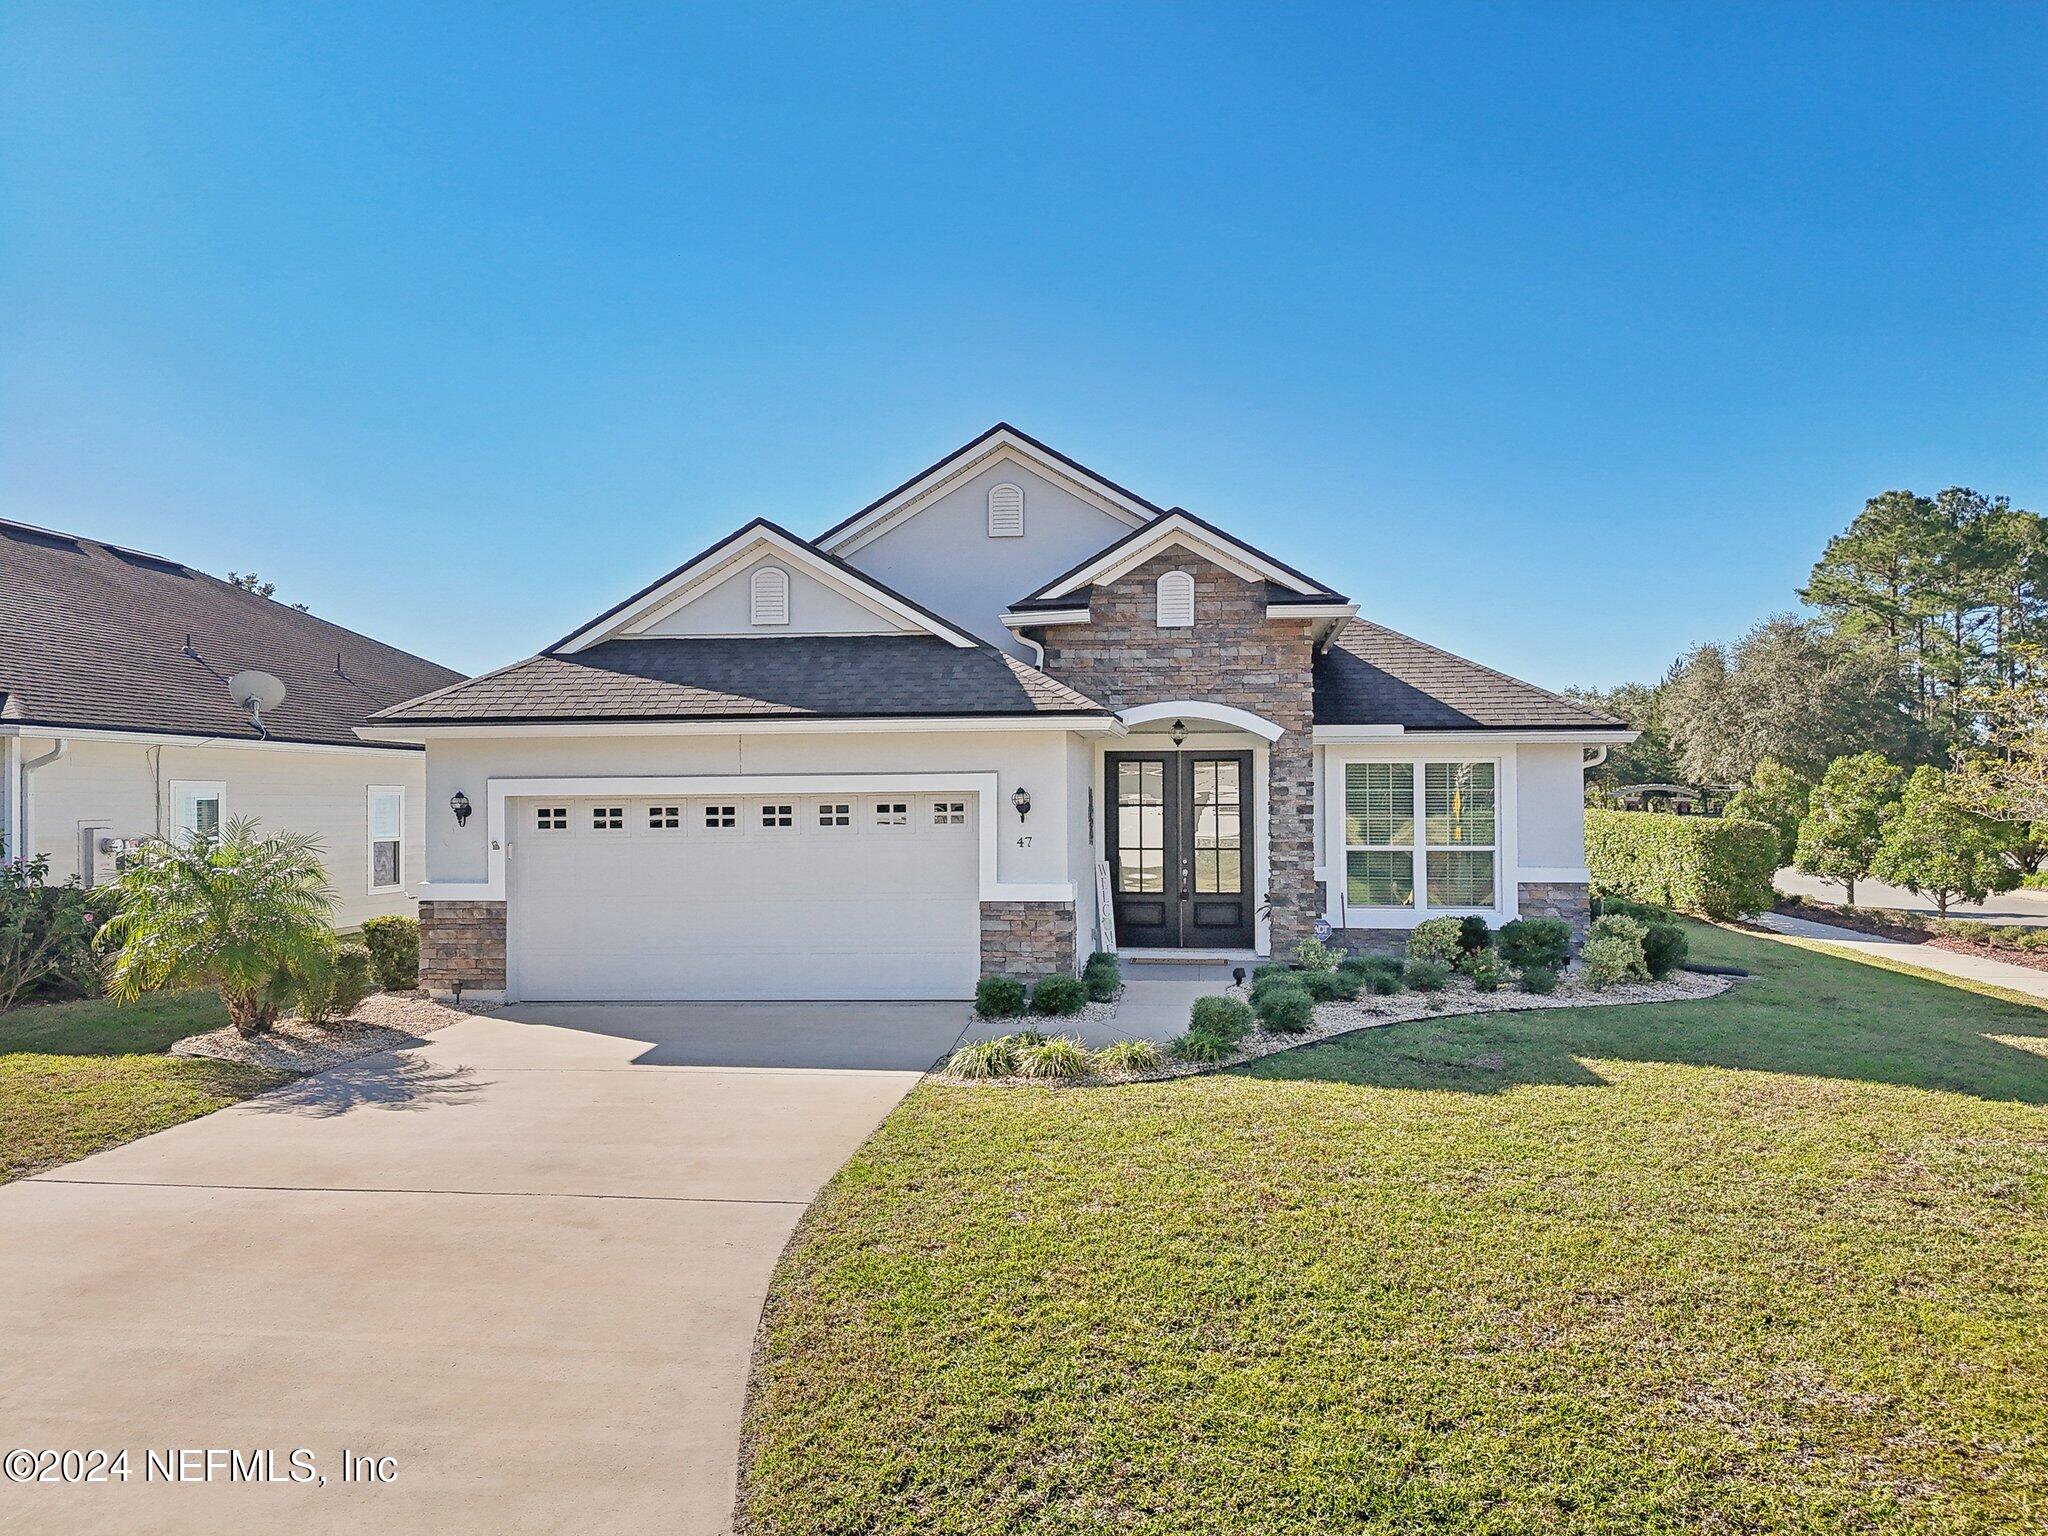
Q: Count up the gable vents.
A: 3